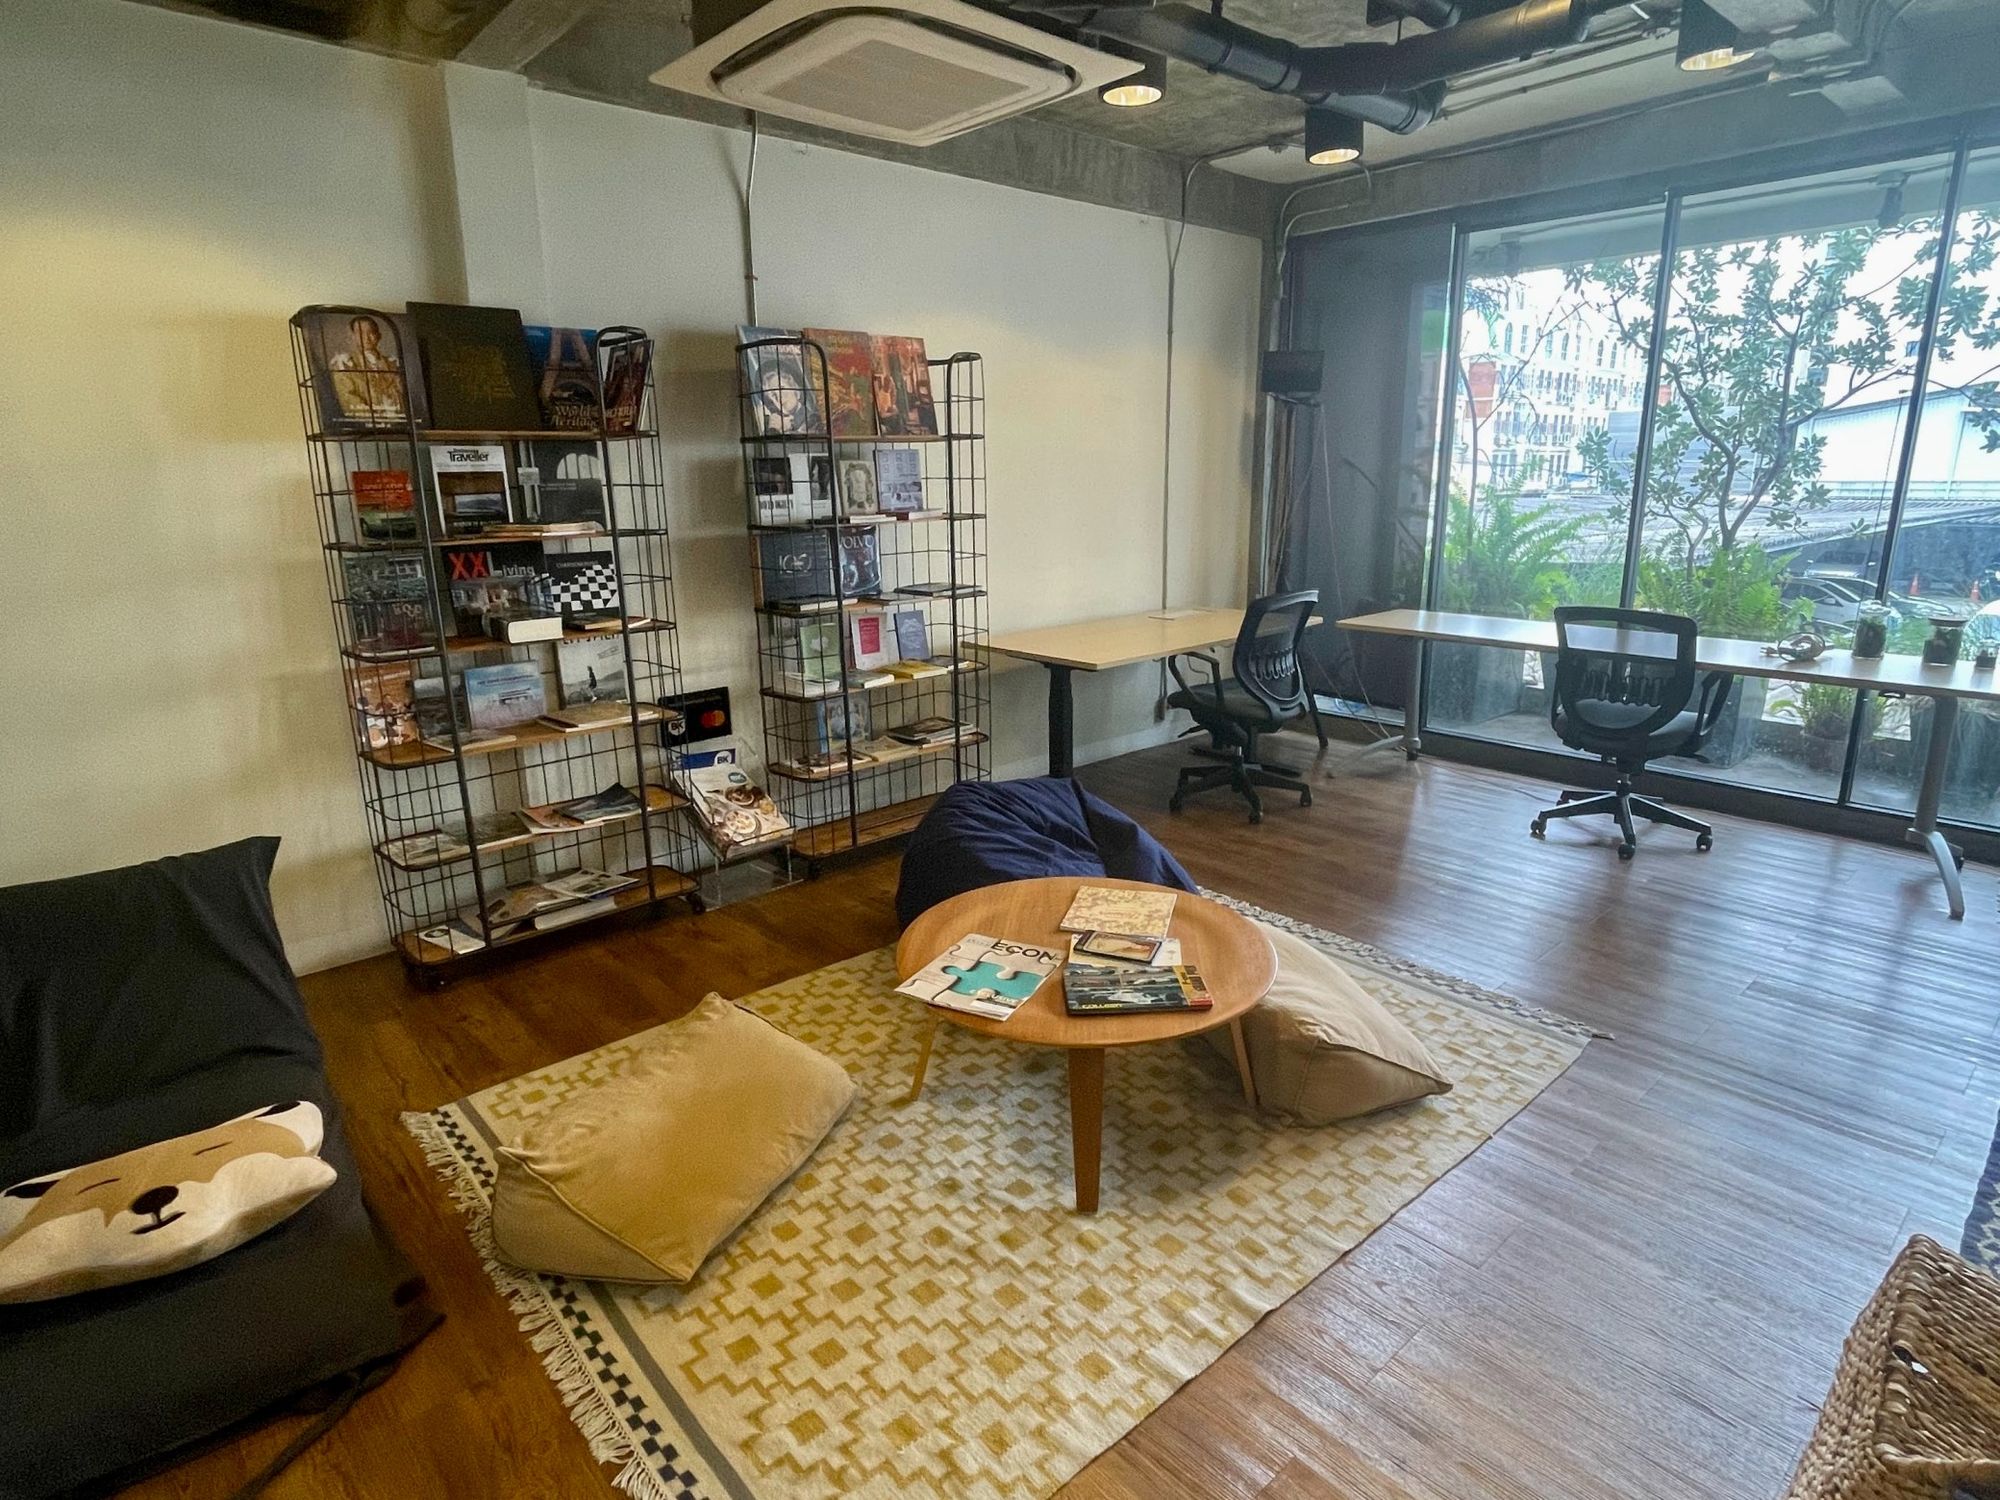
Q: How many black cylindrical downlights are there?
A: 3